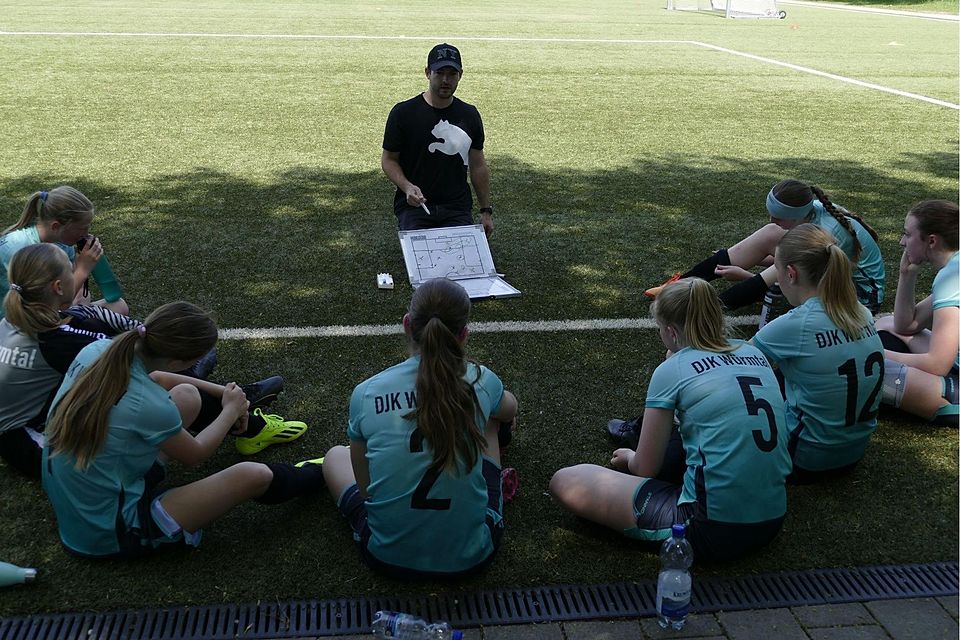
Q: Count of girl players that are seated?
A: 8